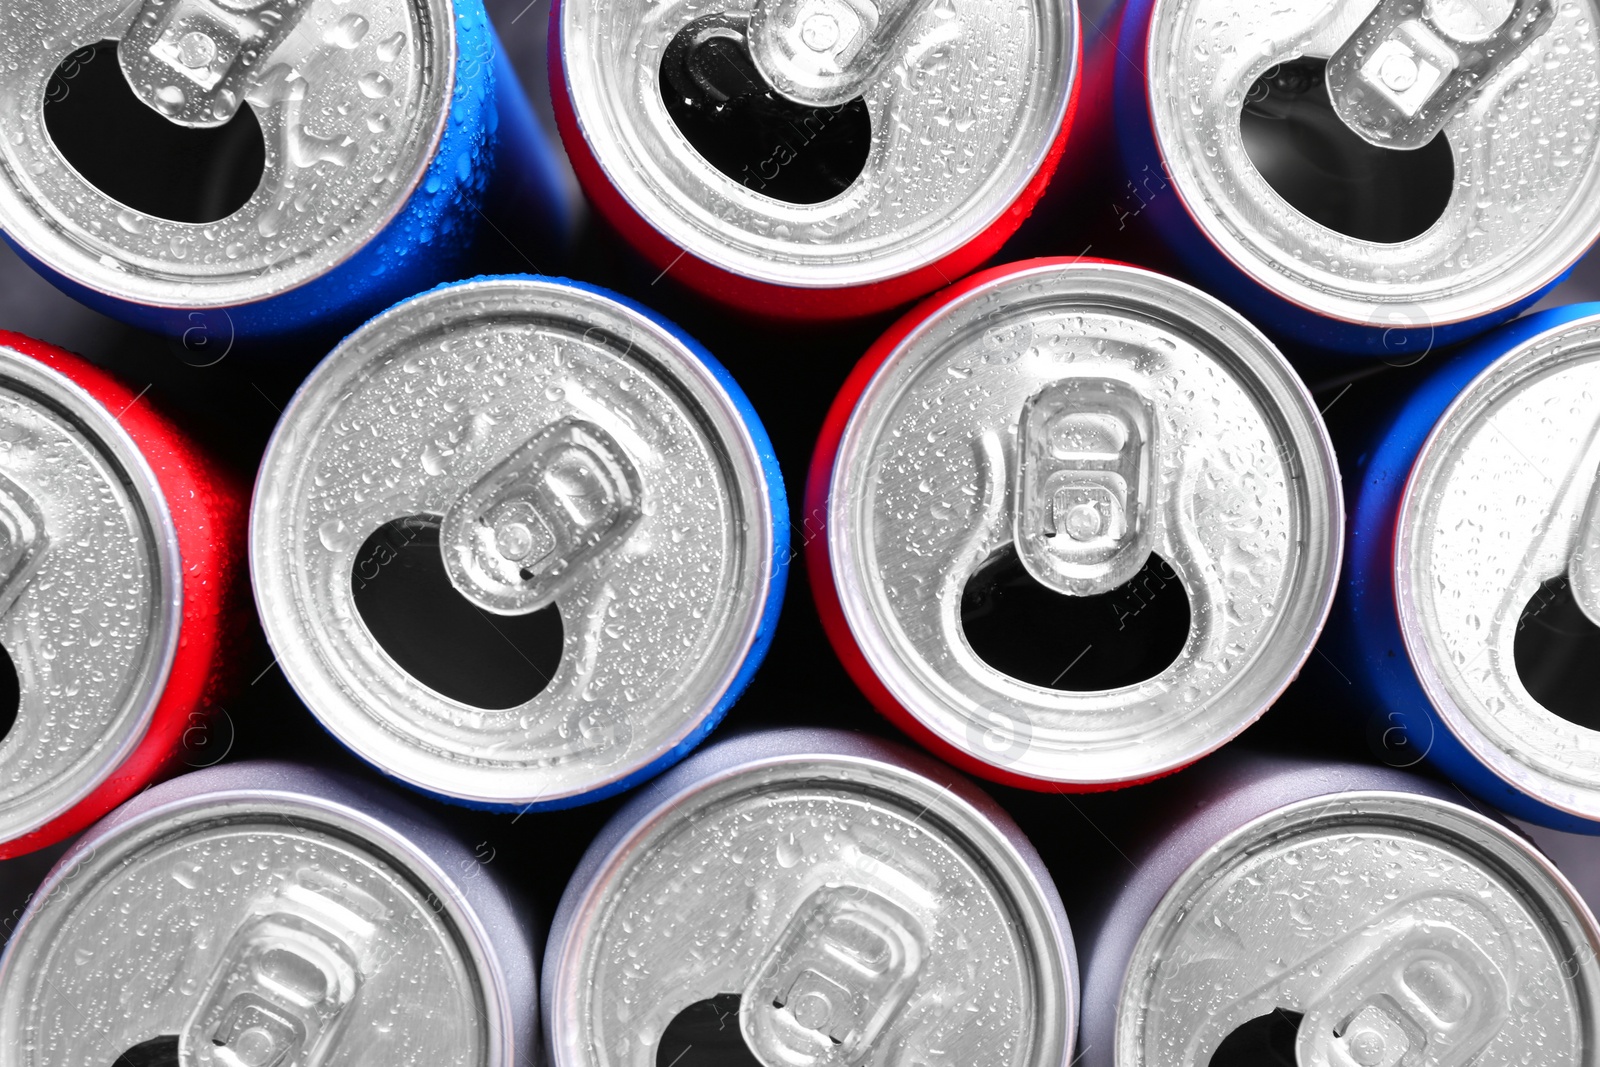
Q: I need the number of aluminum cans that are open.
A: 10